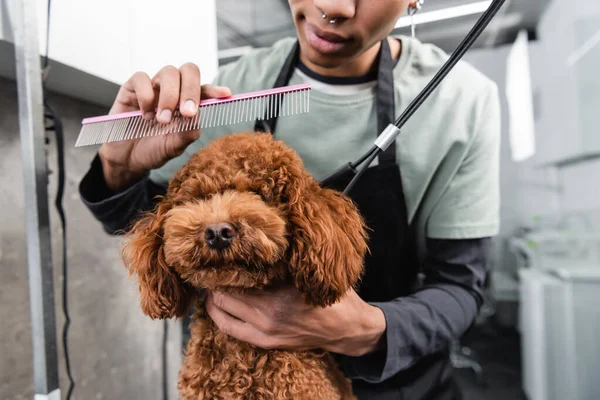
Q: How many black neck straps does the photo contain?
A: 2